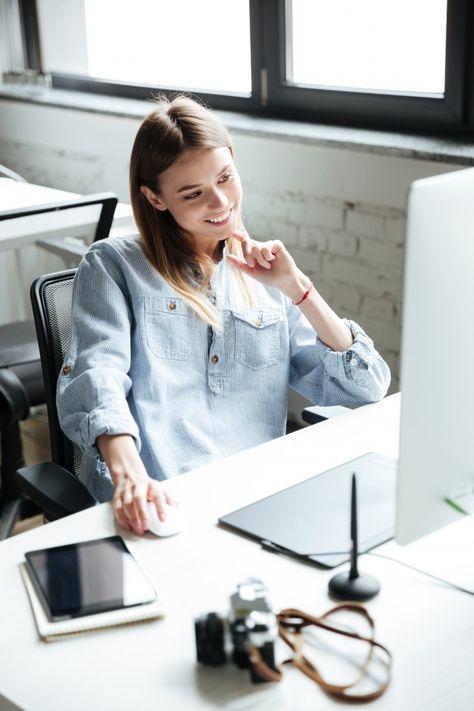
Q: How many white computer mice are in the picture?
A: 1